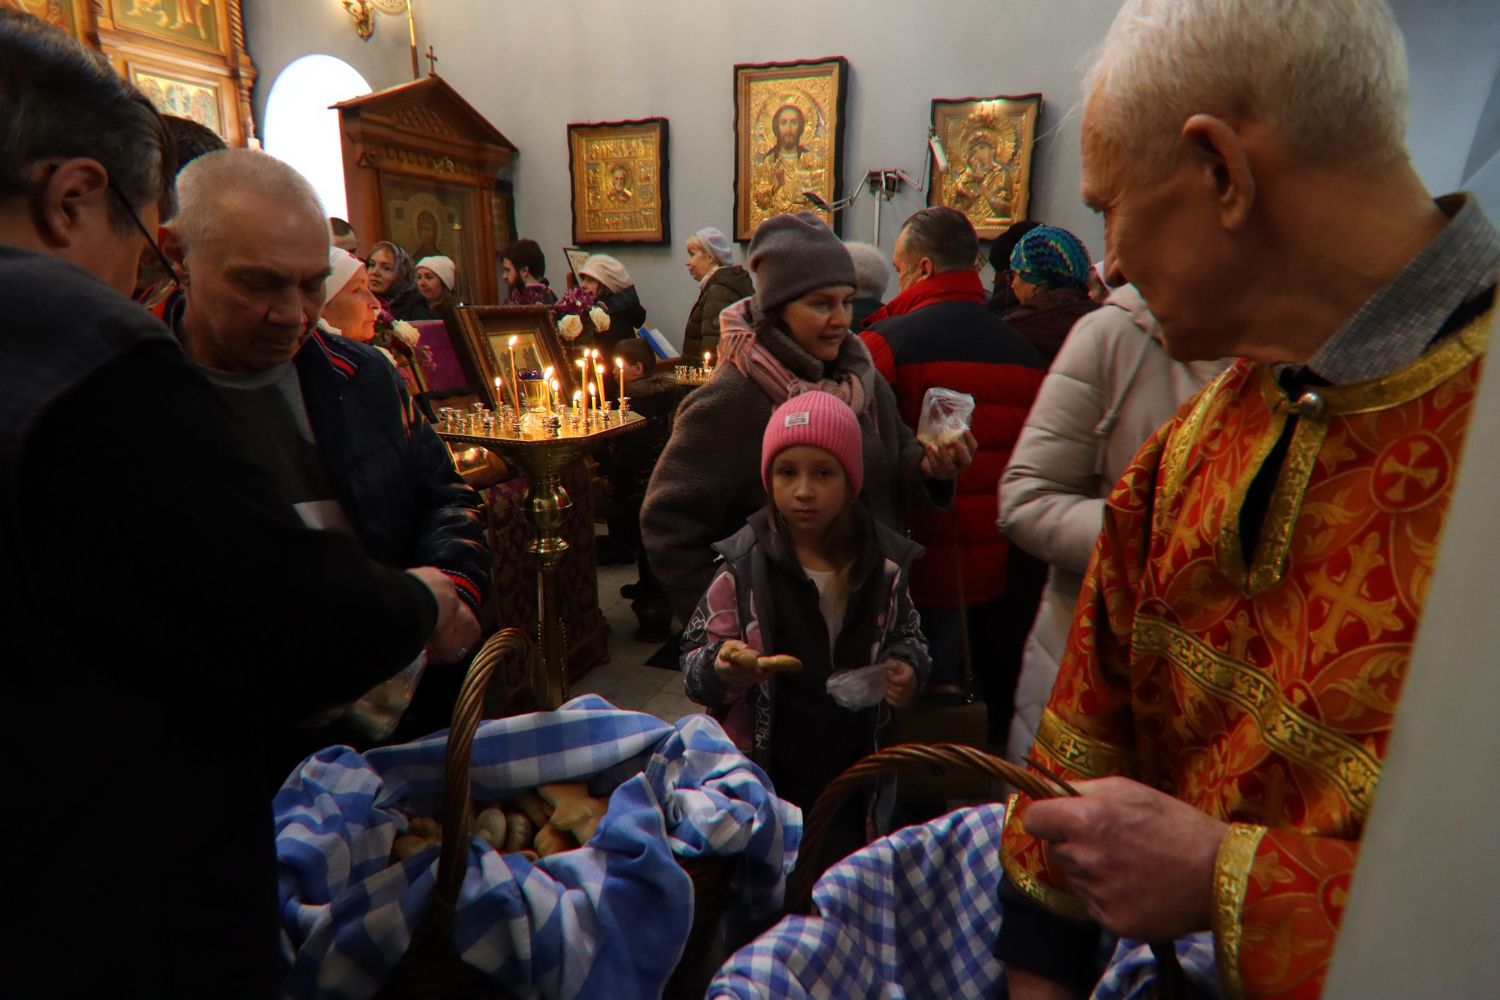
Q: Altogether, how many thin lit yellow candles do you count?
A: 12